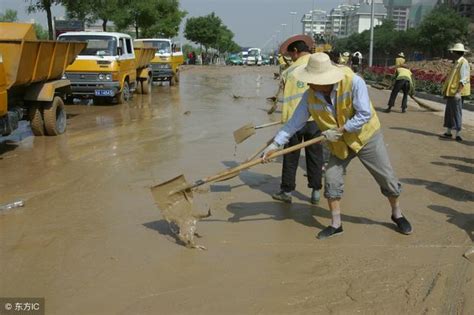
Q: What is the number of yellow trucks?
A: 3